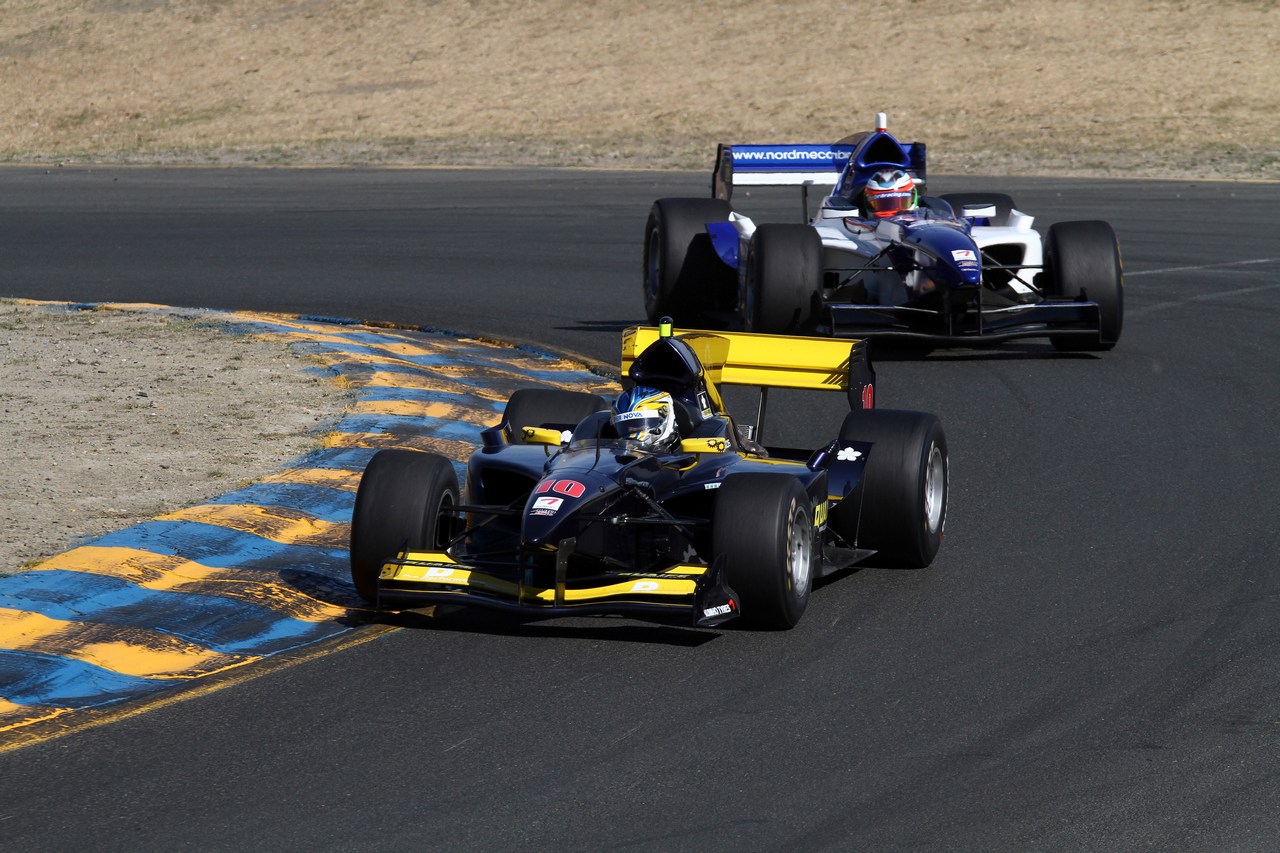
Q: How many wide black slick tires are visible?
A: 8